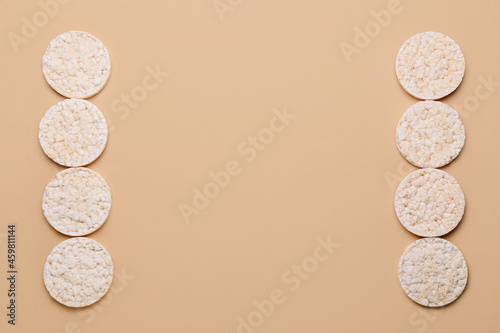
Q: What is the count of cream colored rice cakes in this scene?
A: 8